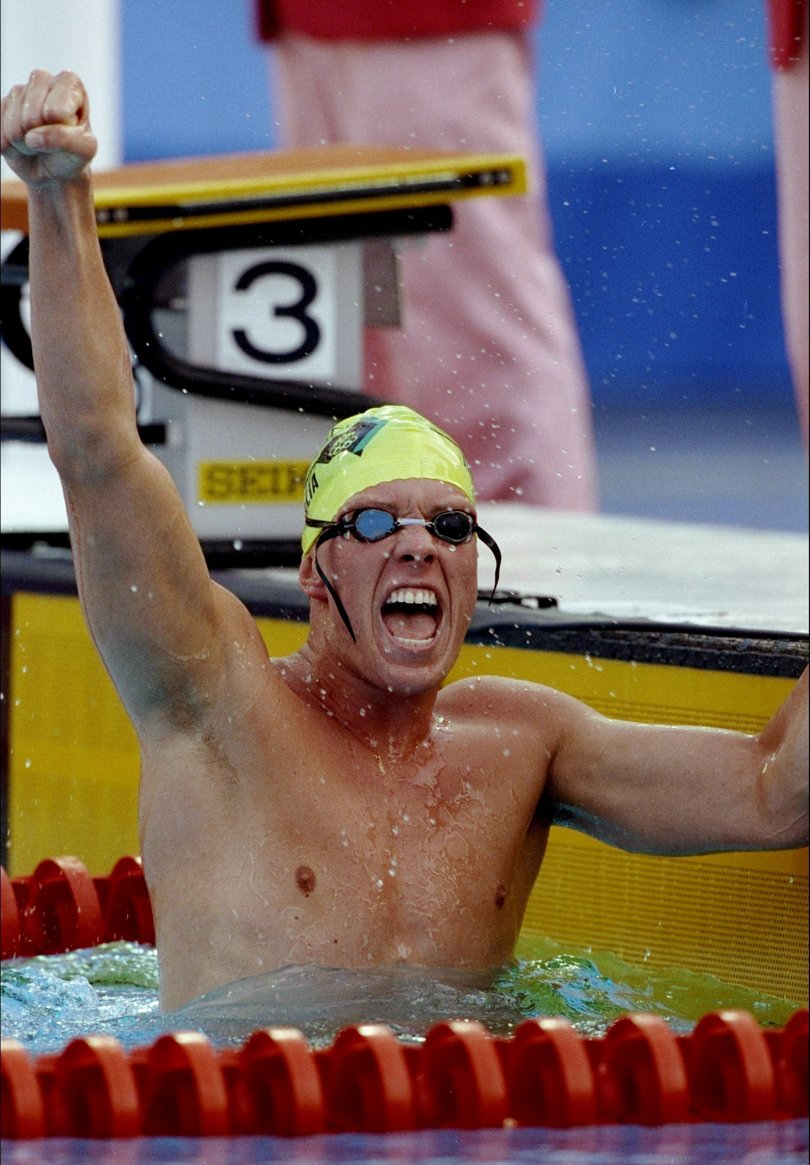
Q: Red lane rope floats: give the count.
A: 13